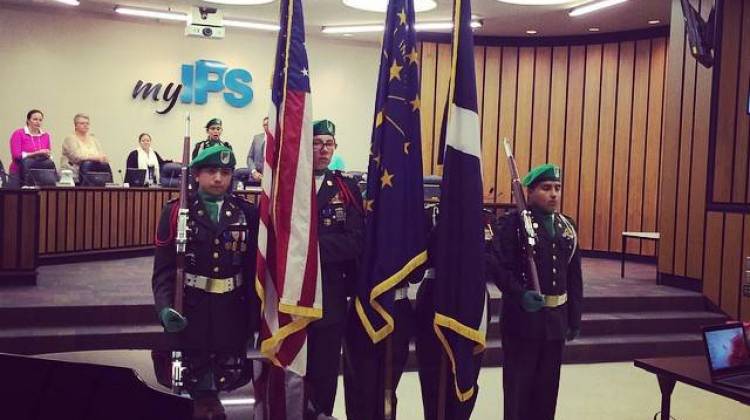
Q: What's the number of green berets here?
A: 4